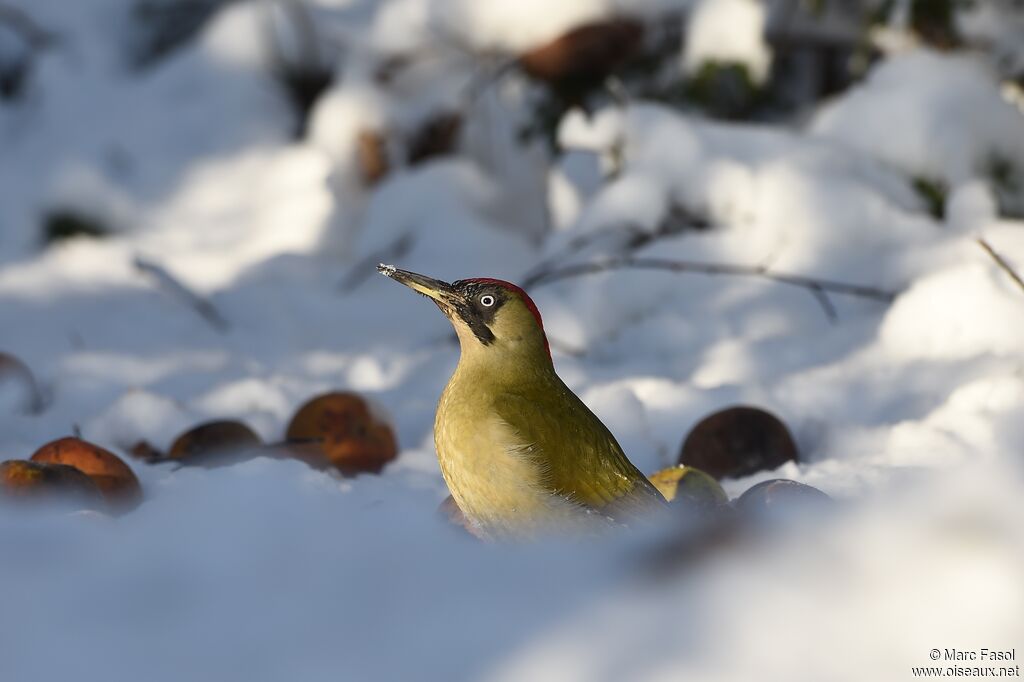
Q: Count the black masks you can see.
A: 1